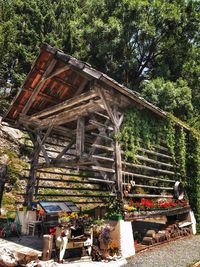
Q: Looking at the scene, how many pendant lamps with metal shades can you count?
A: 0